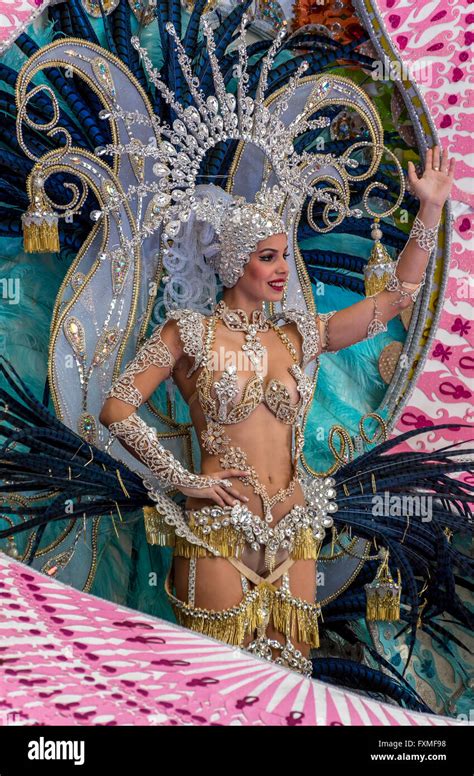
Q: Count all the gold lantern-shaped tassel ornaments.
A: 3